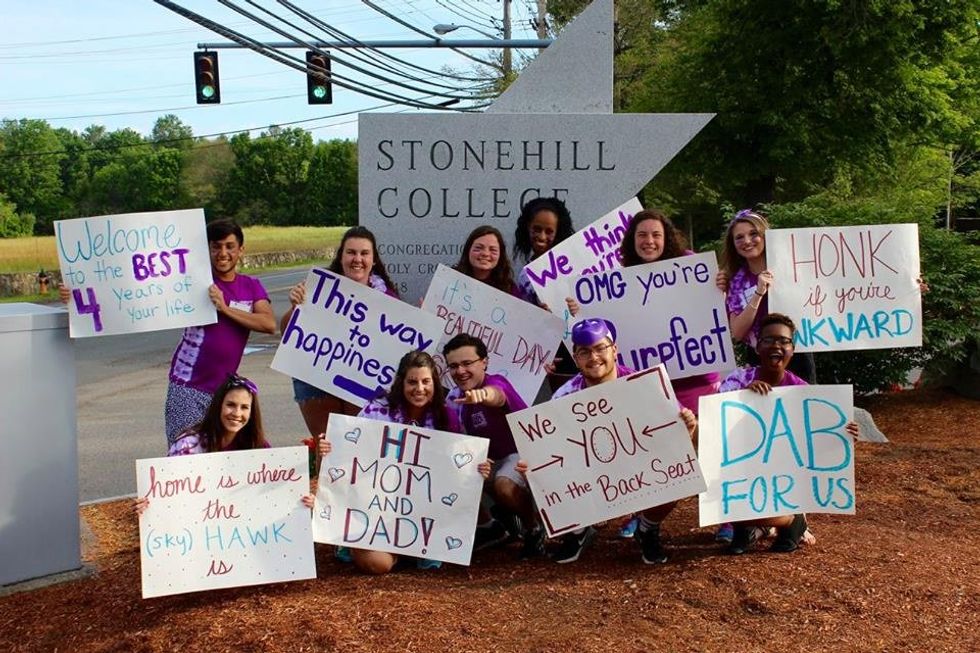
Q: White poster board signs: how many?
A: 10